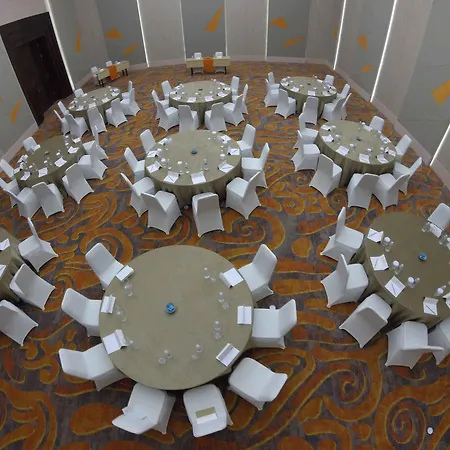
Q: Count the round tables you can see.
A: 9